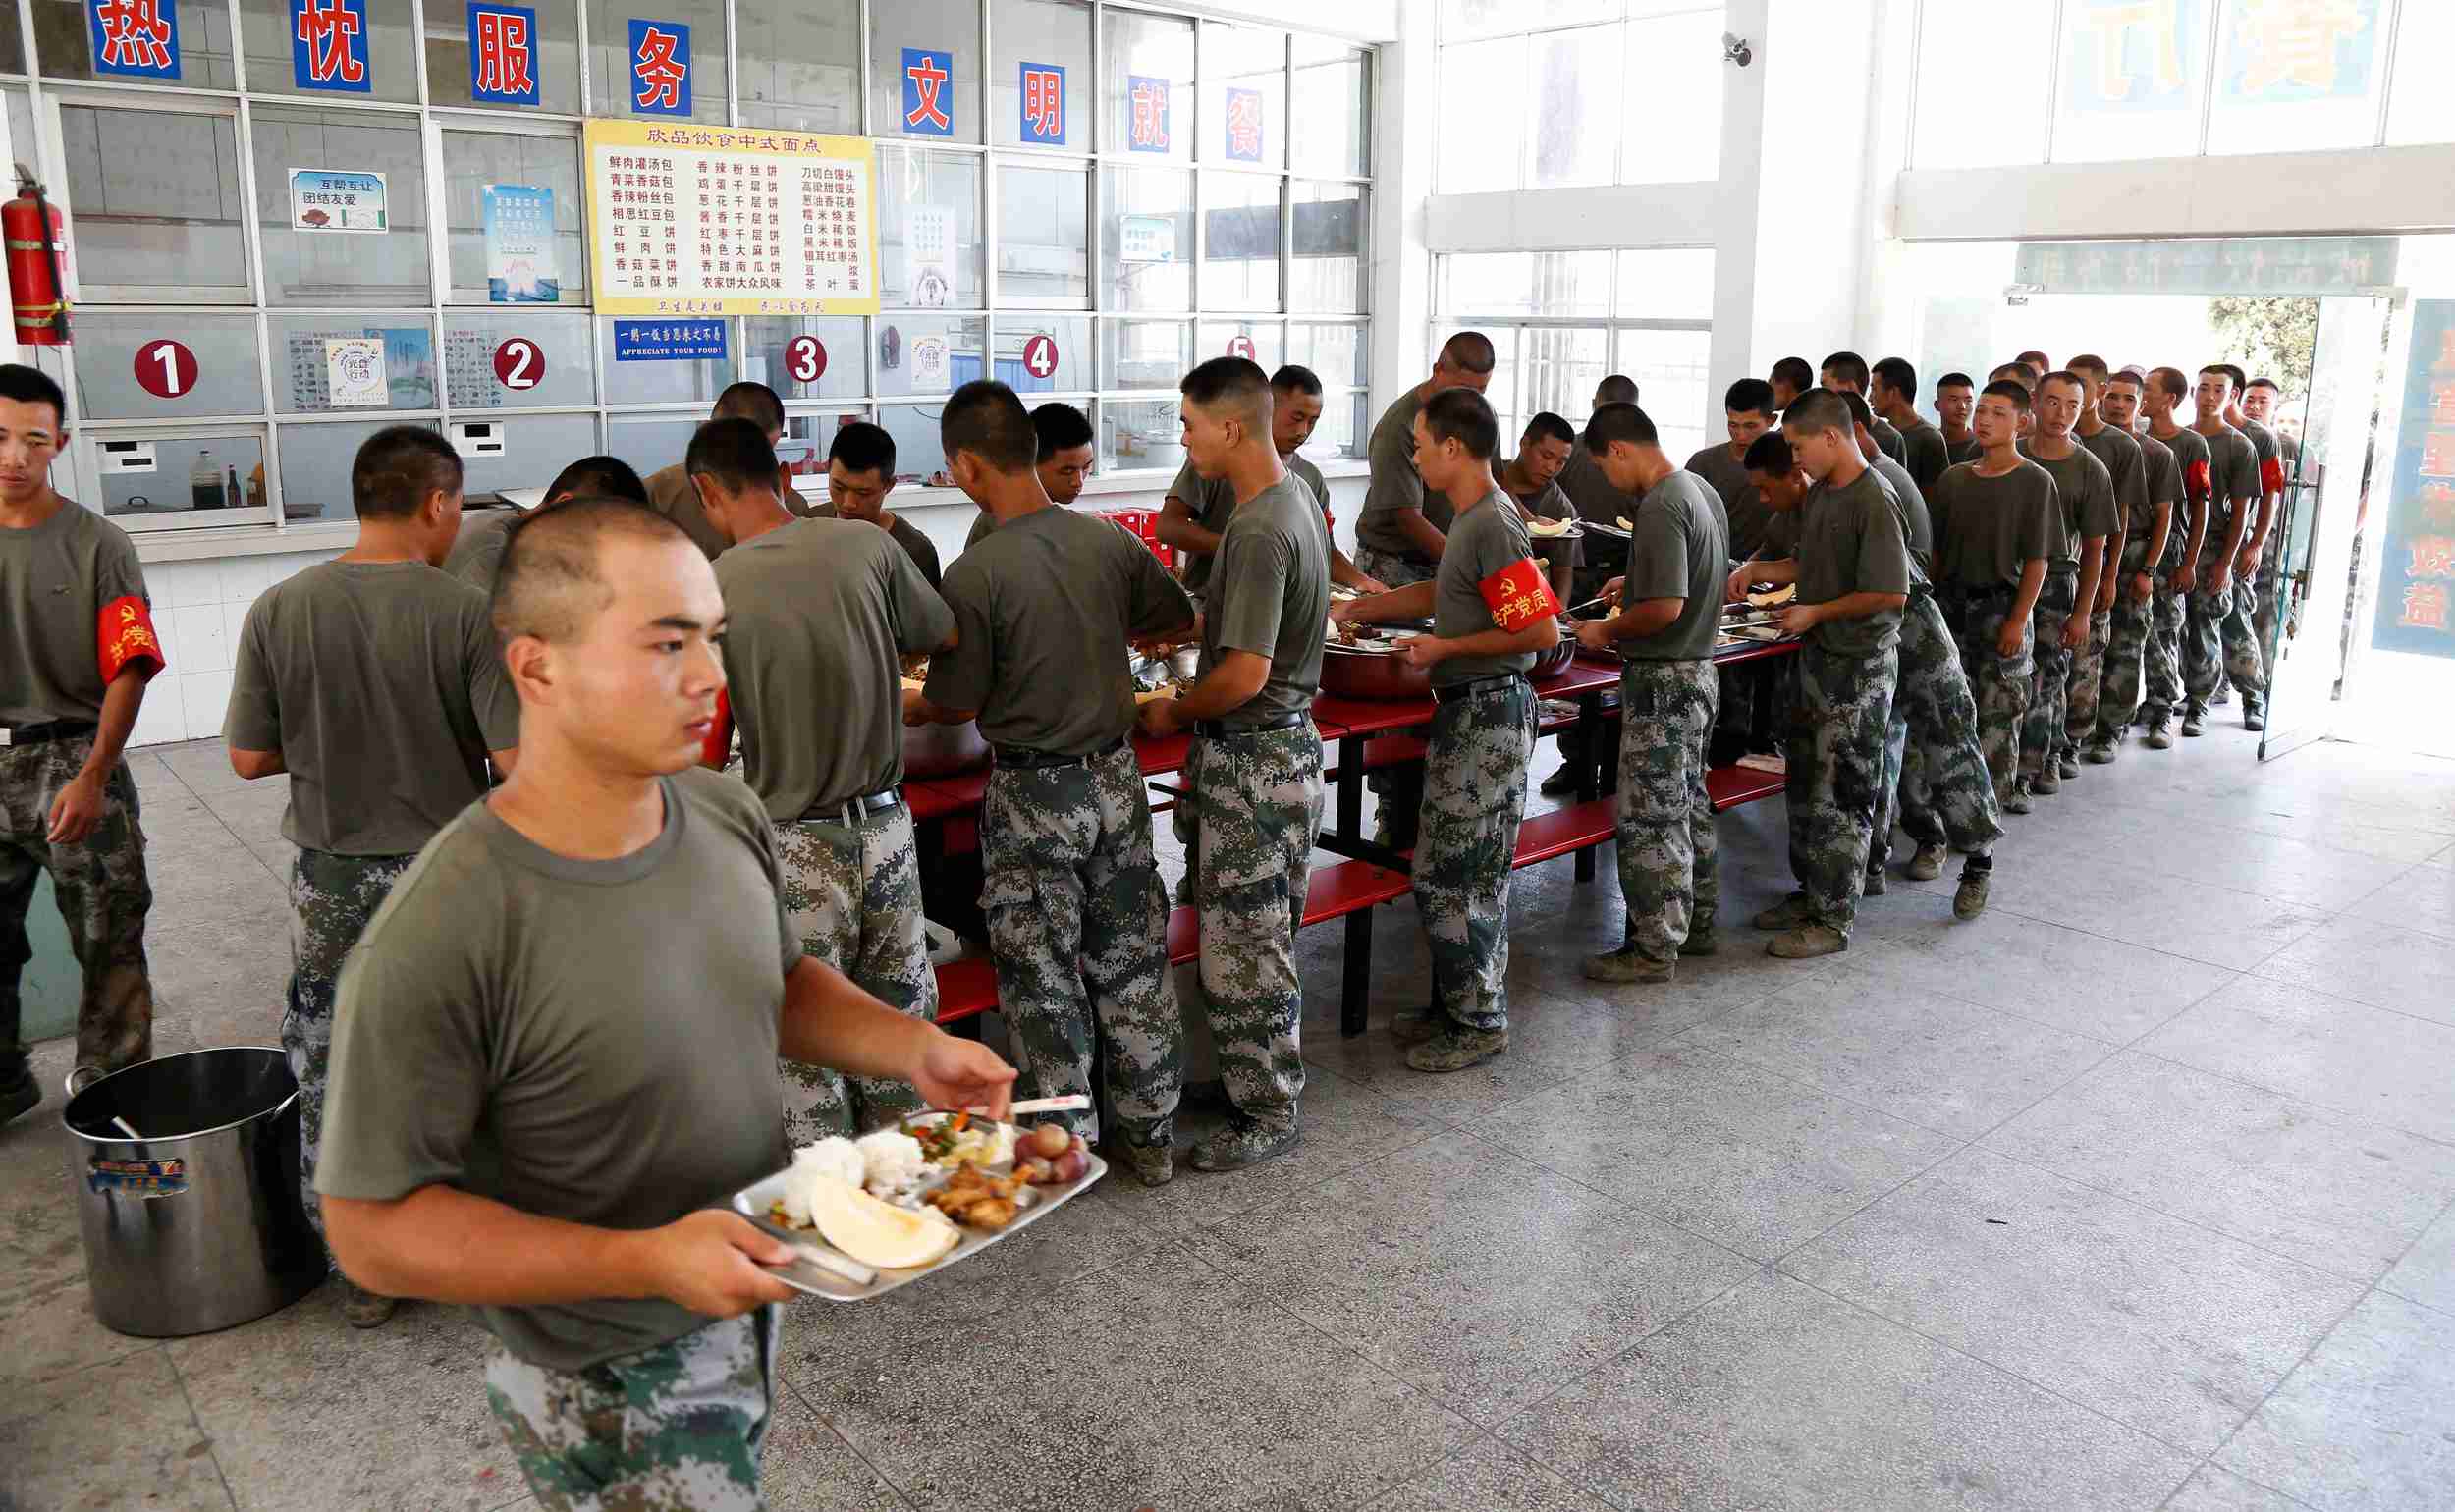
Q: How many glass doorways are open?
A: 1